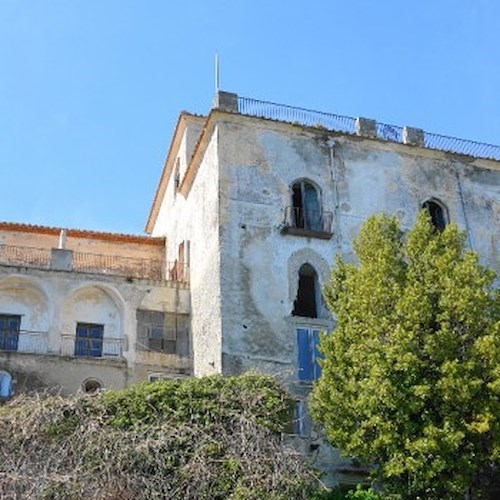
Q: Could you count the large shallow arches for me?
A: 2